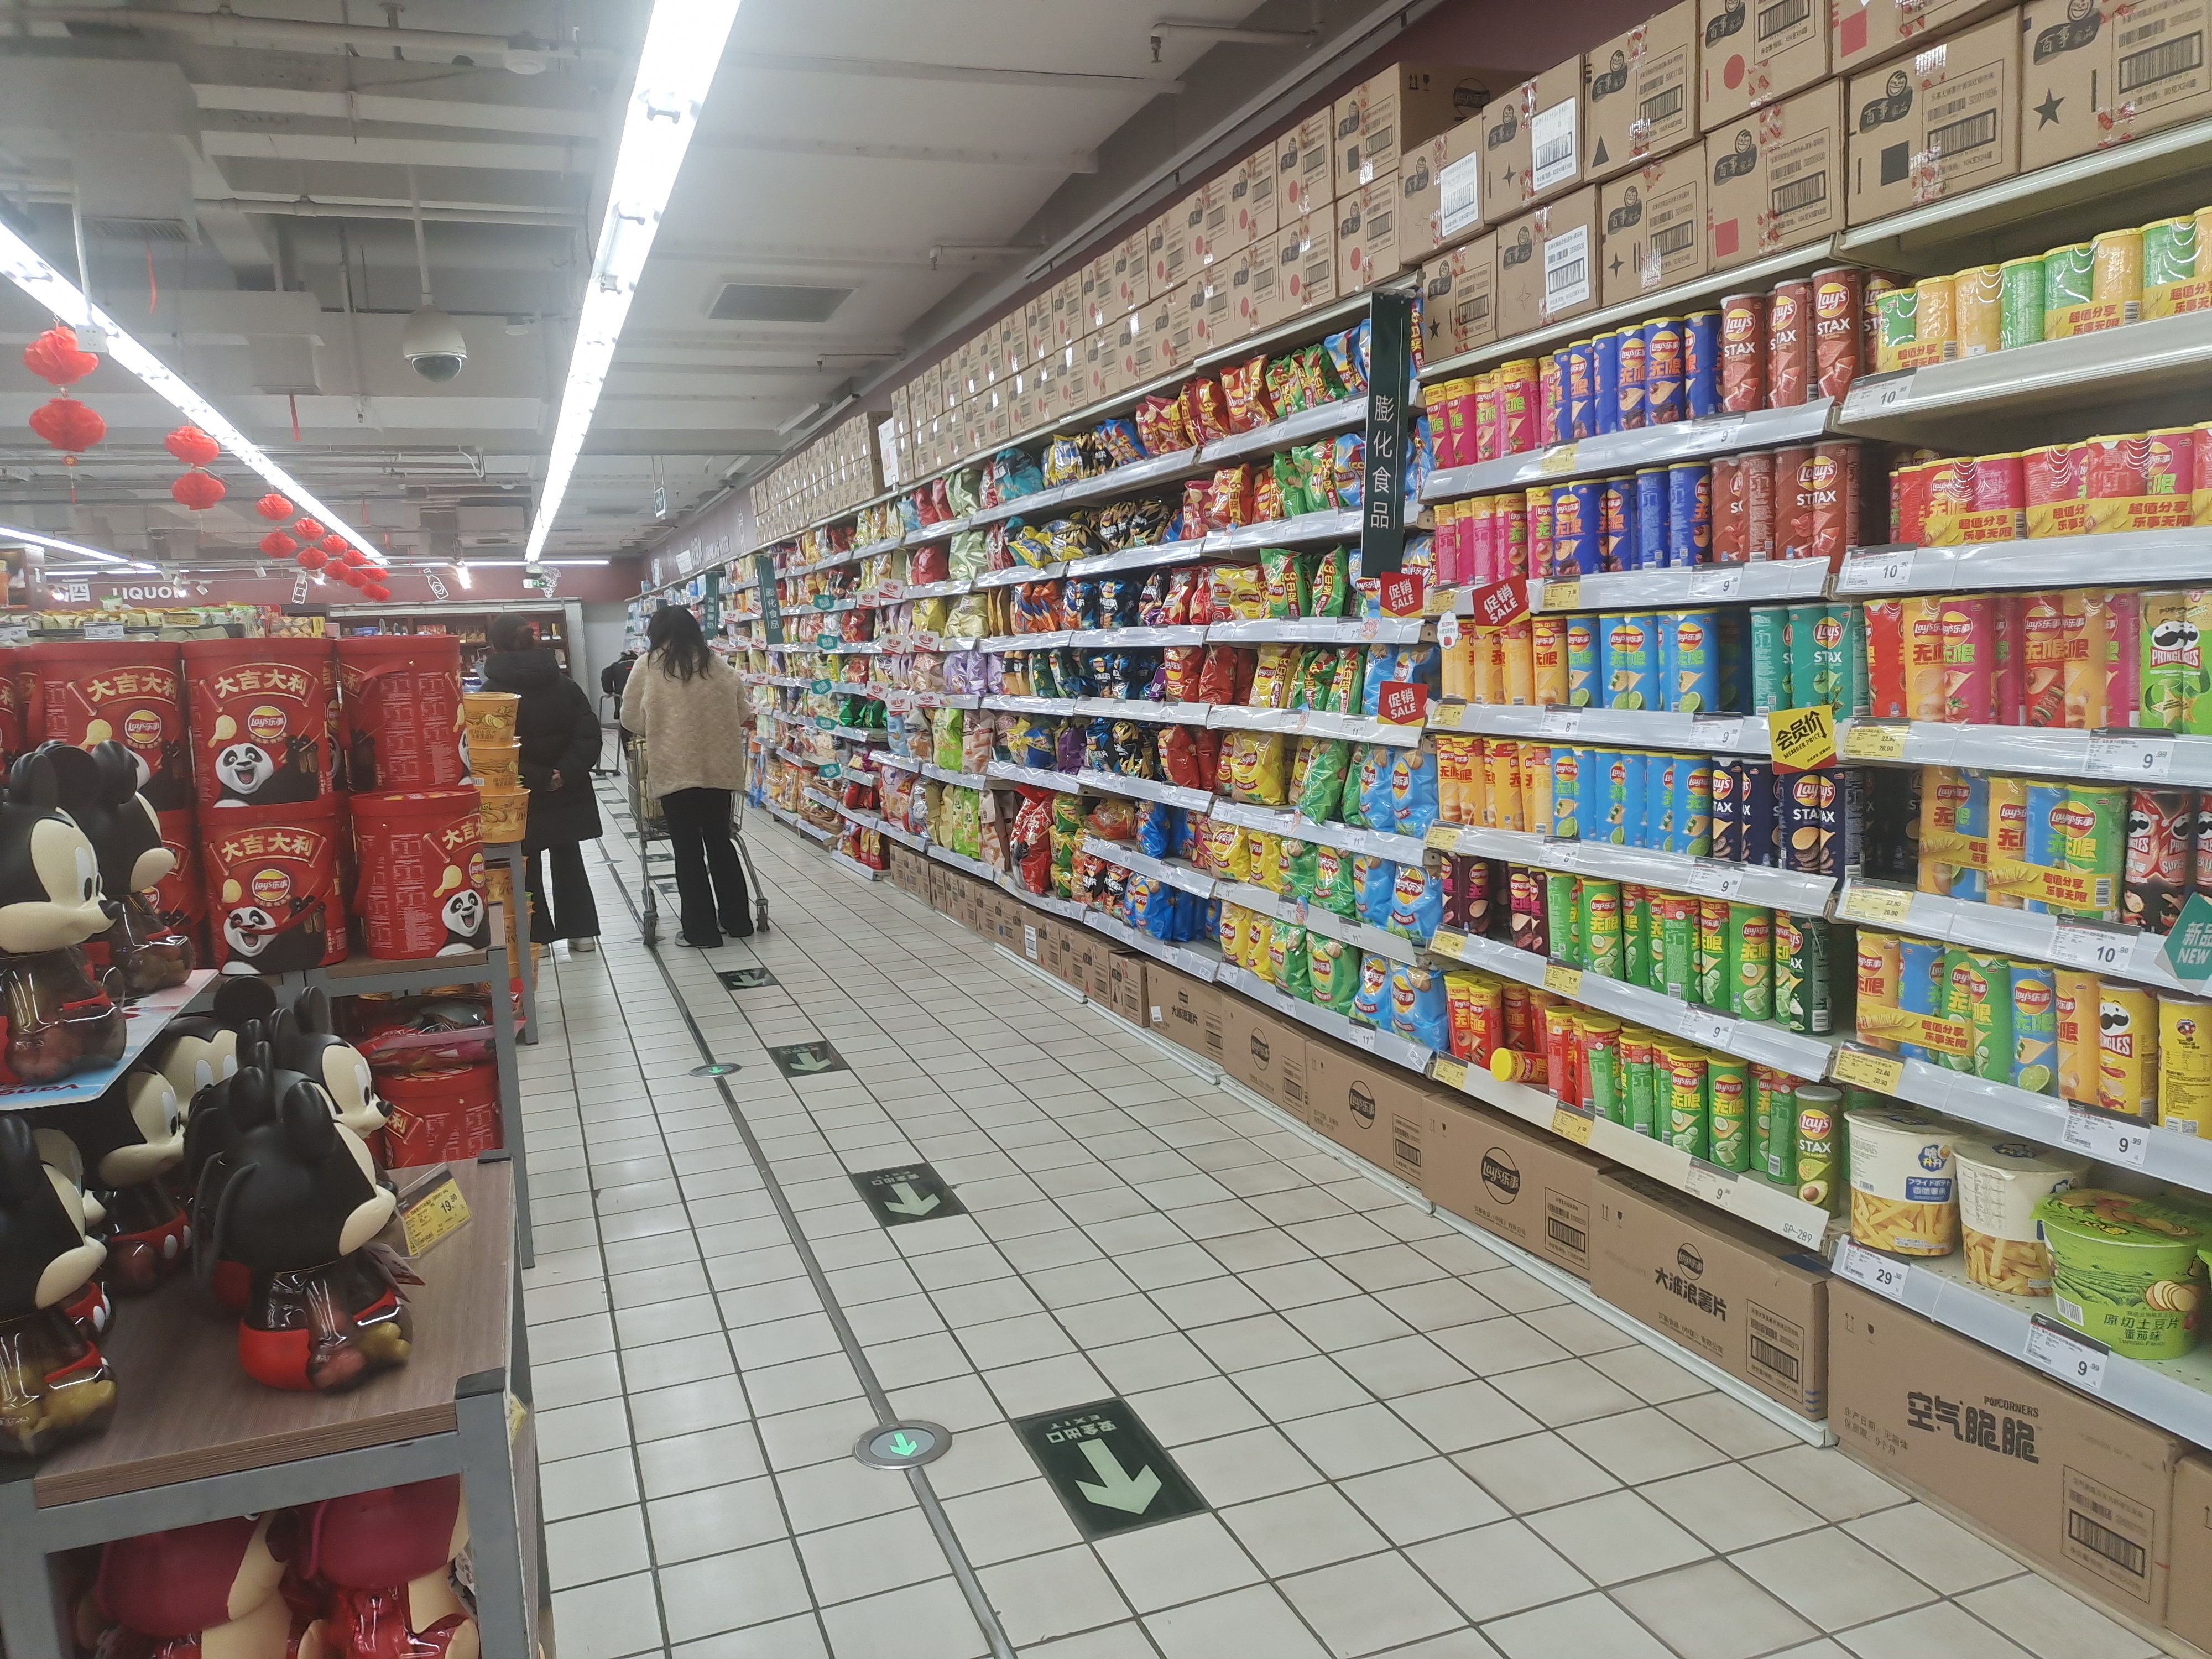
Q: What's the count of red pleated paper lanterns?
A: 14